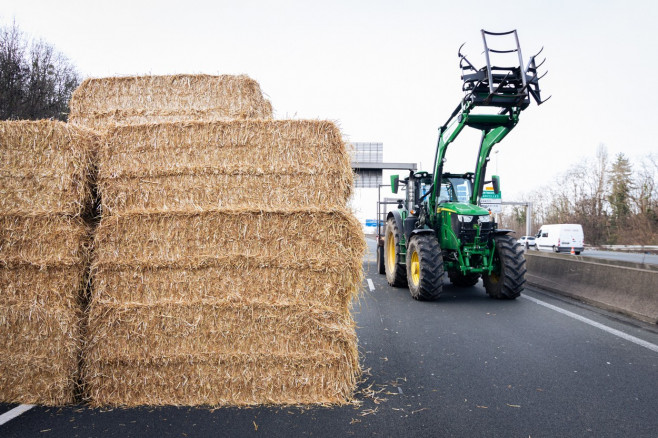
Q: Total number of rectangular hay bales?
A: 7